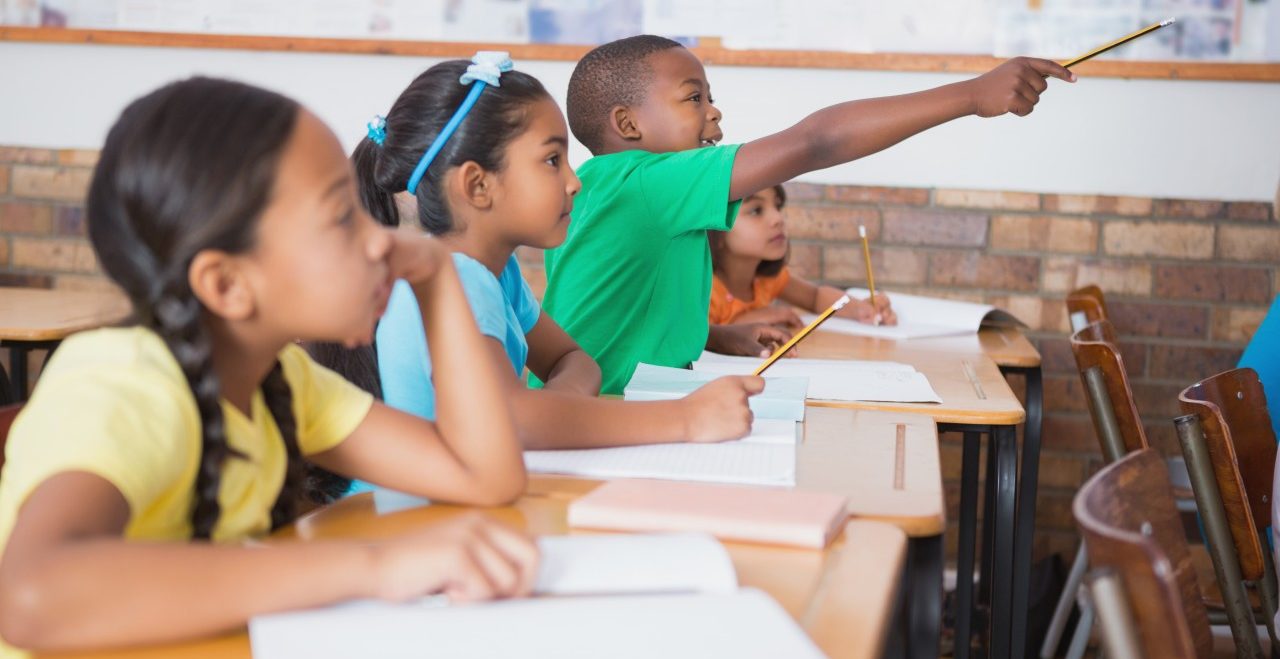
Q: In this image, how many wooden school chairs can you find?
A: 4